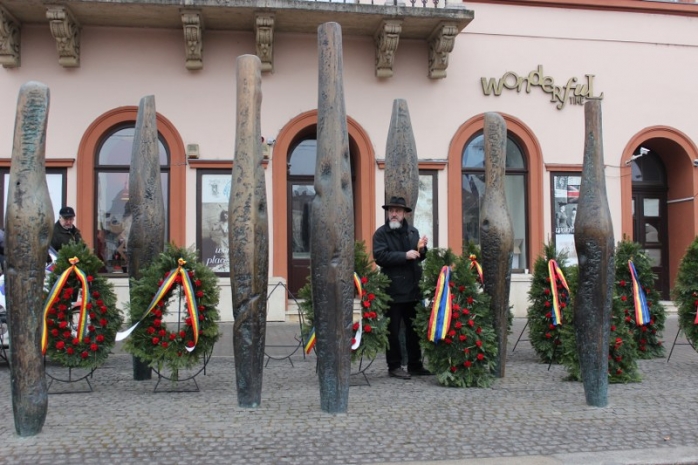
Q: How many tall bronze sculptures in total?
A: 7